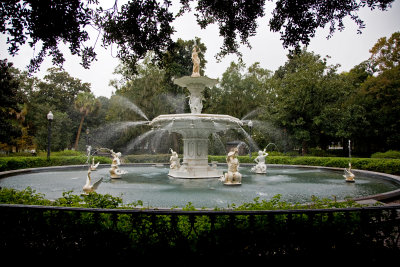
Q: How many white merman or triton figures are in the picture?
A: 4